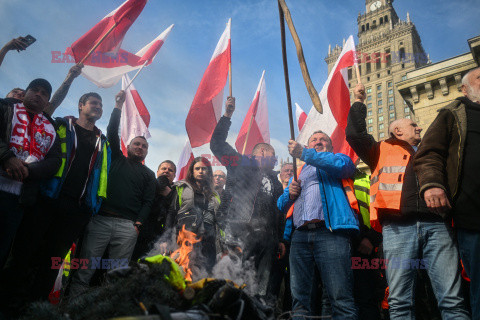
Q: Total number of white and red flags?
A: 8